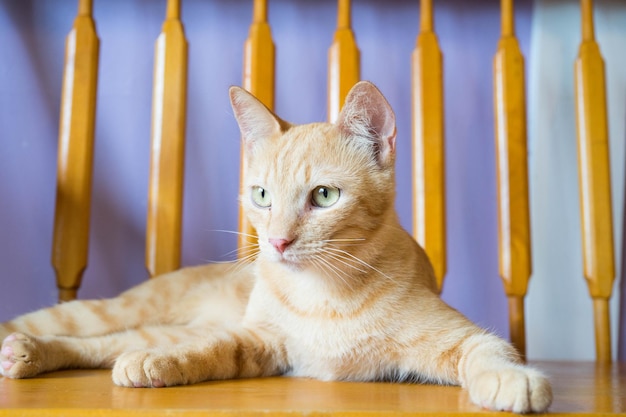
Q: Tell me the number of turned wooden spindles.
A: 7